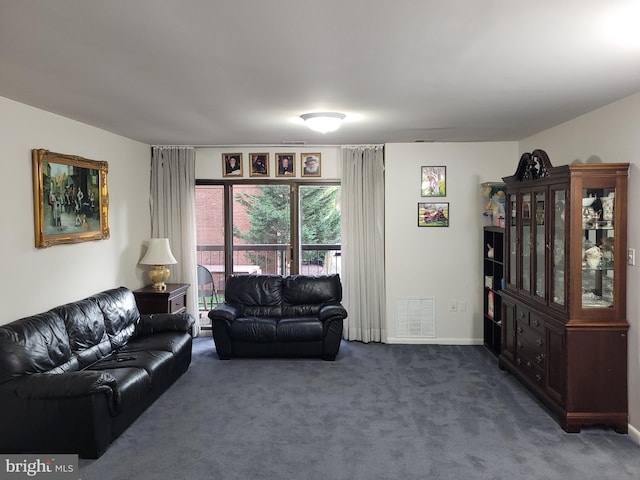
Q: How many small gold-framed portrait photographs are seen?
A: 4